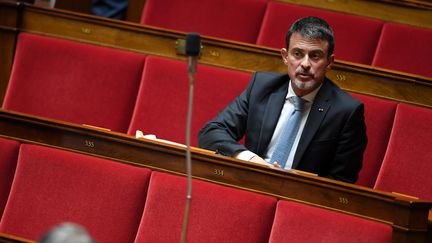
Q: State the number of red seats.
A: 11